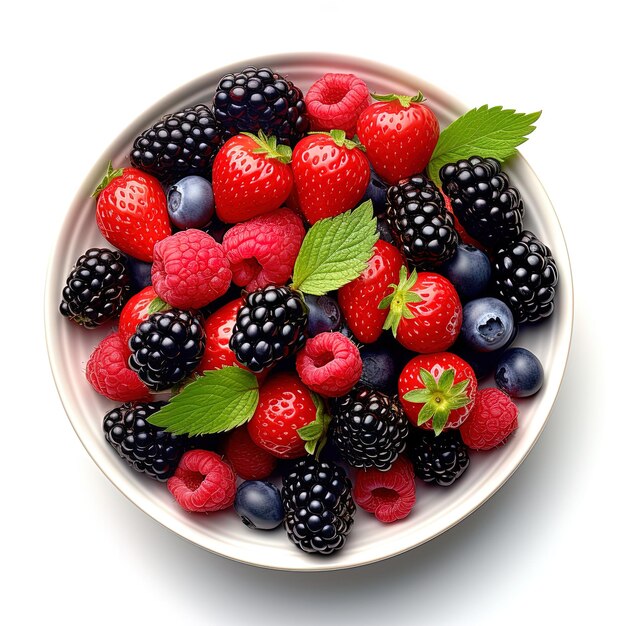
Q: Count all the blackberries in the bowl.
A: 12